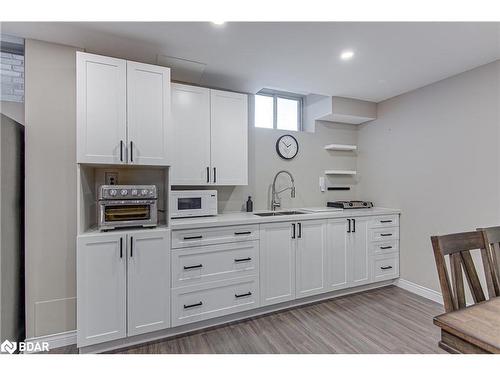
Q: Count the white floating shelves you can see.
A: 2